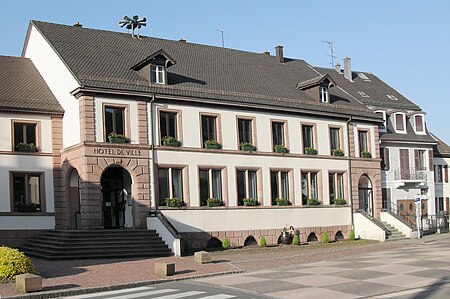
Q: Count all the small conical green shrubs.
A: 5